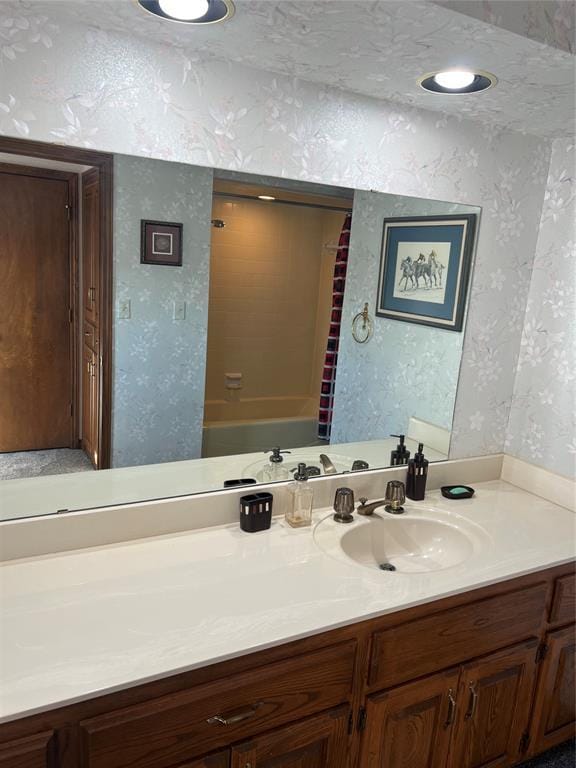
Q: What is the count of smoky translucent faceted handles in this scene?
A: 2